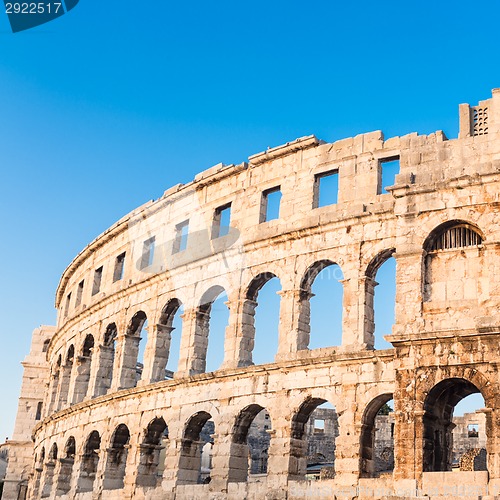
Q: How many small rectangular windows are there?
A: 10